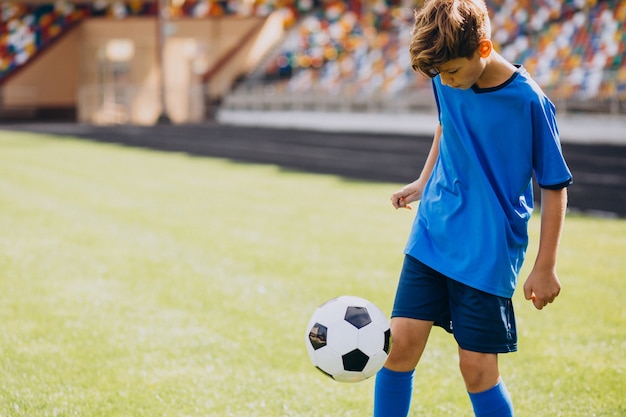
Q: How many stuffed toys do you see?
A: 0